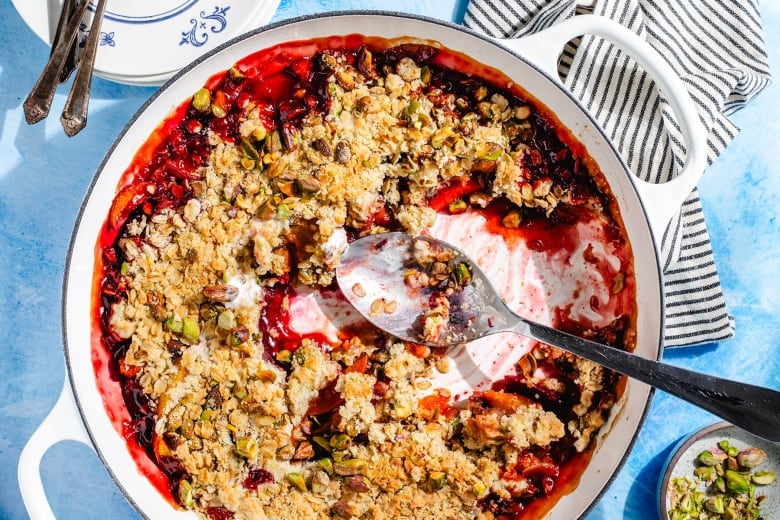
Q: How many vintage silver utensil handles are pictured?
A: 3